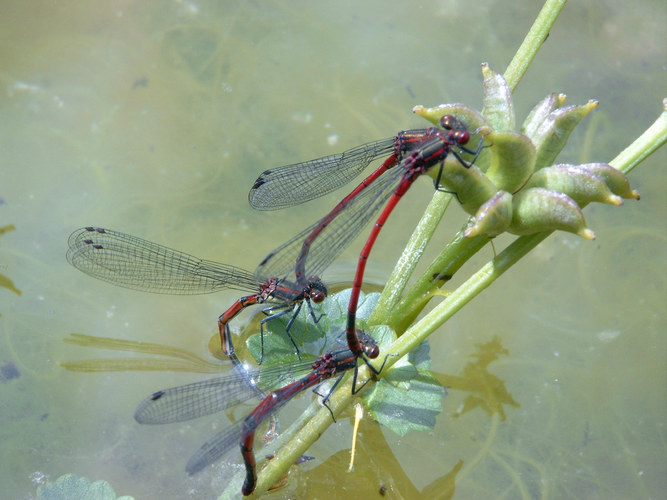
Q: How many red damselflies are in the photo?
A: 4